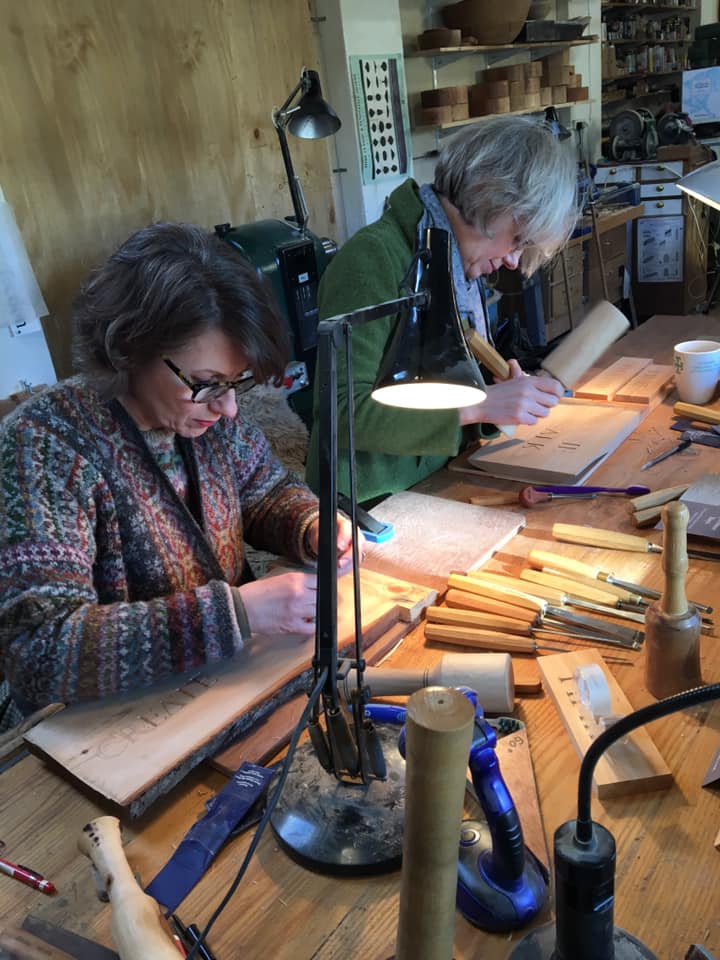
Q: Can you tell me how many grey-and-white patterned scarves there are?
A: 1